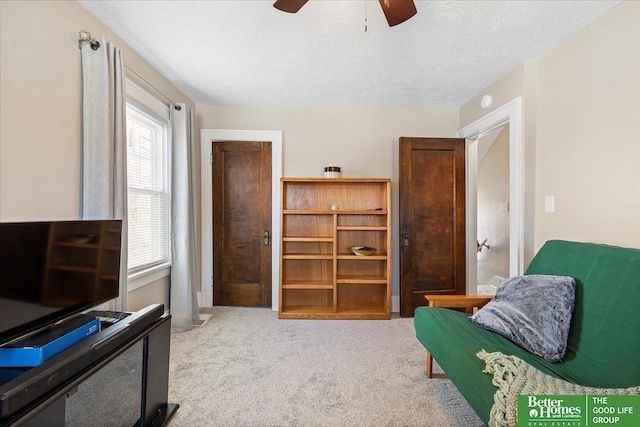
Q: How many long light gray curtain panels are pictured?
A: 2